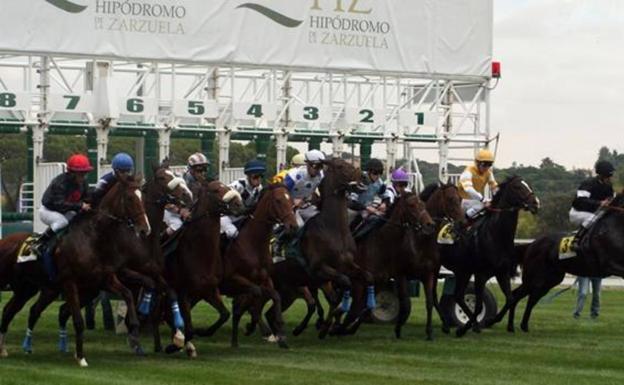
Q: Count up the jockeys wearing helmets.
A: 10